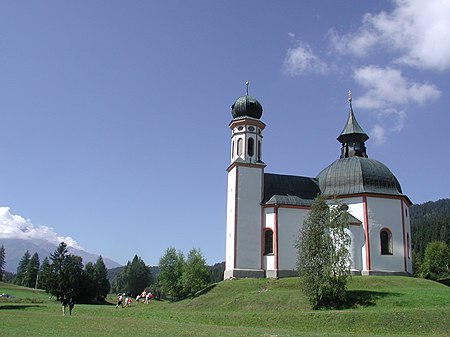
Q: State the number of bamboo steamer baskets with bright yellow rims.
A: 0